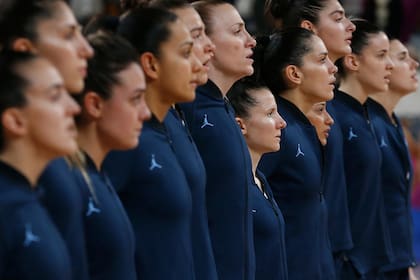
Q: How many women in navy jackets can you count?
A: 12